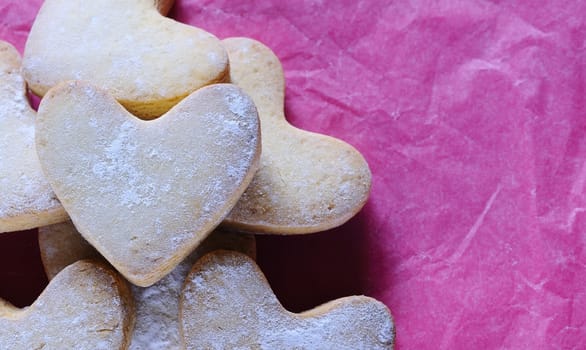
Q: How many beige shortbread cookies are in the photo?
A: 7